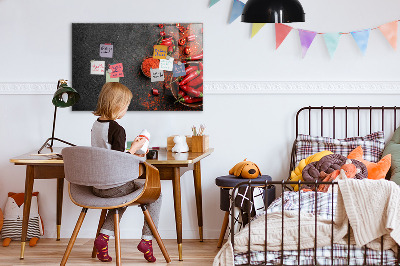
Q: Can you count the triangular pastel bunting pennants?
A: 8